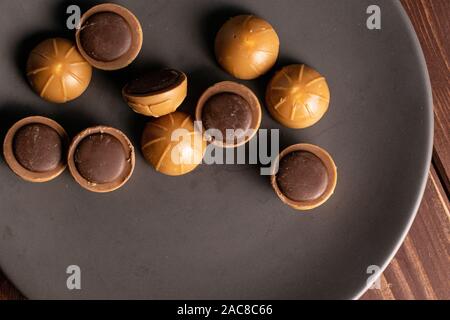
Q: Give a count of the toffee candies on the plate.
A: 10